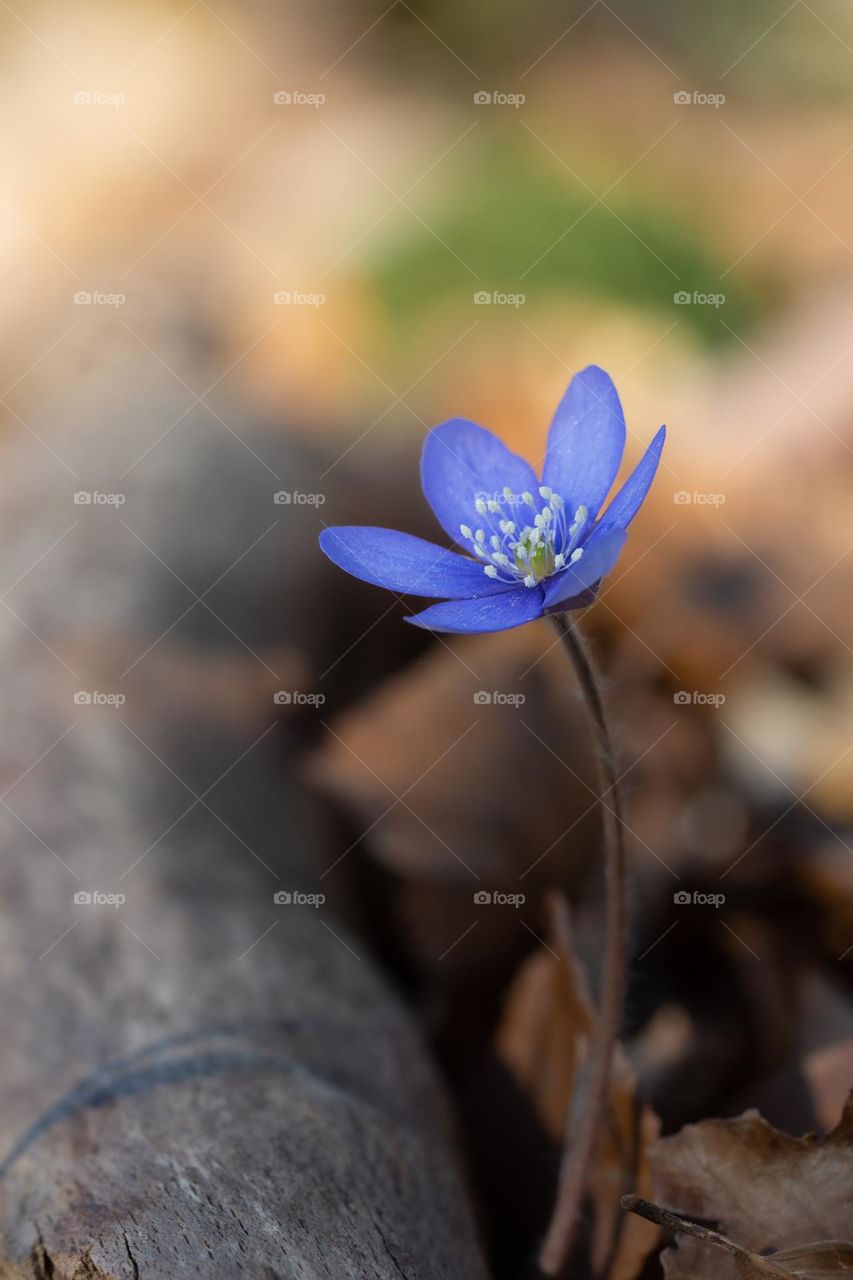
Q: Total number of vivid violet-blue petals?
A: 6